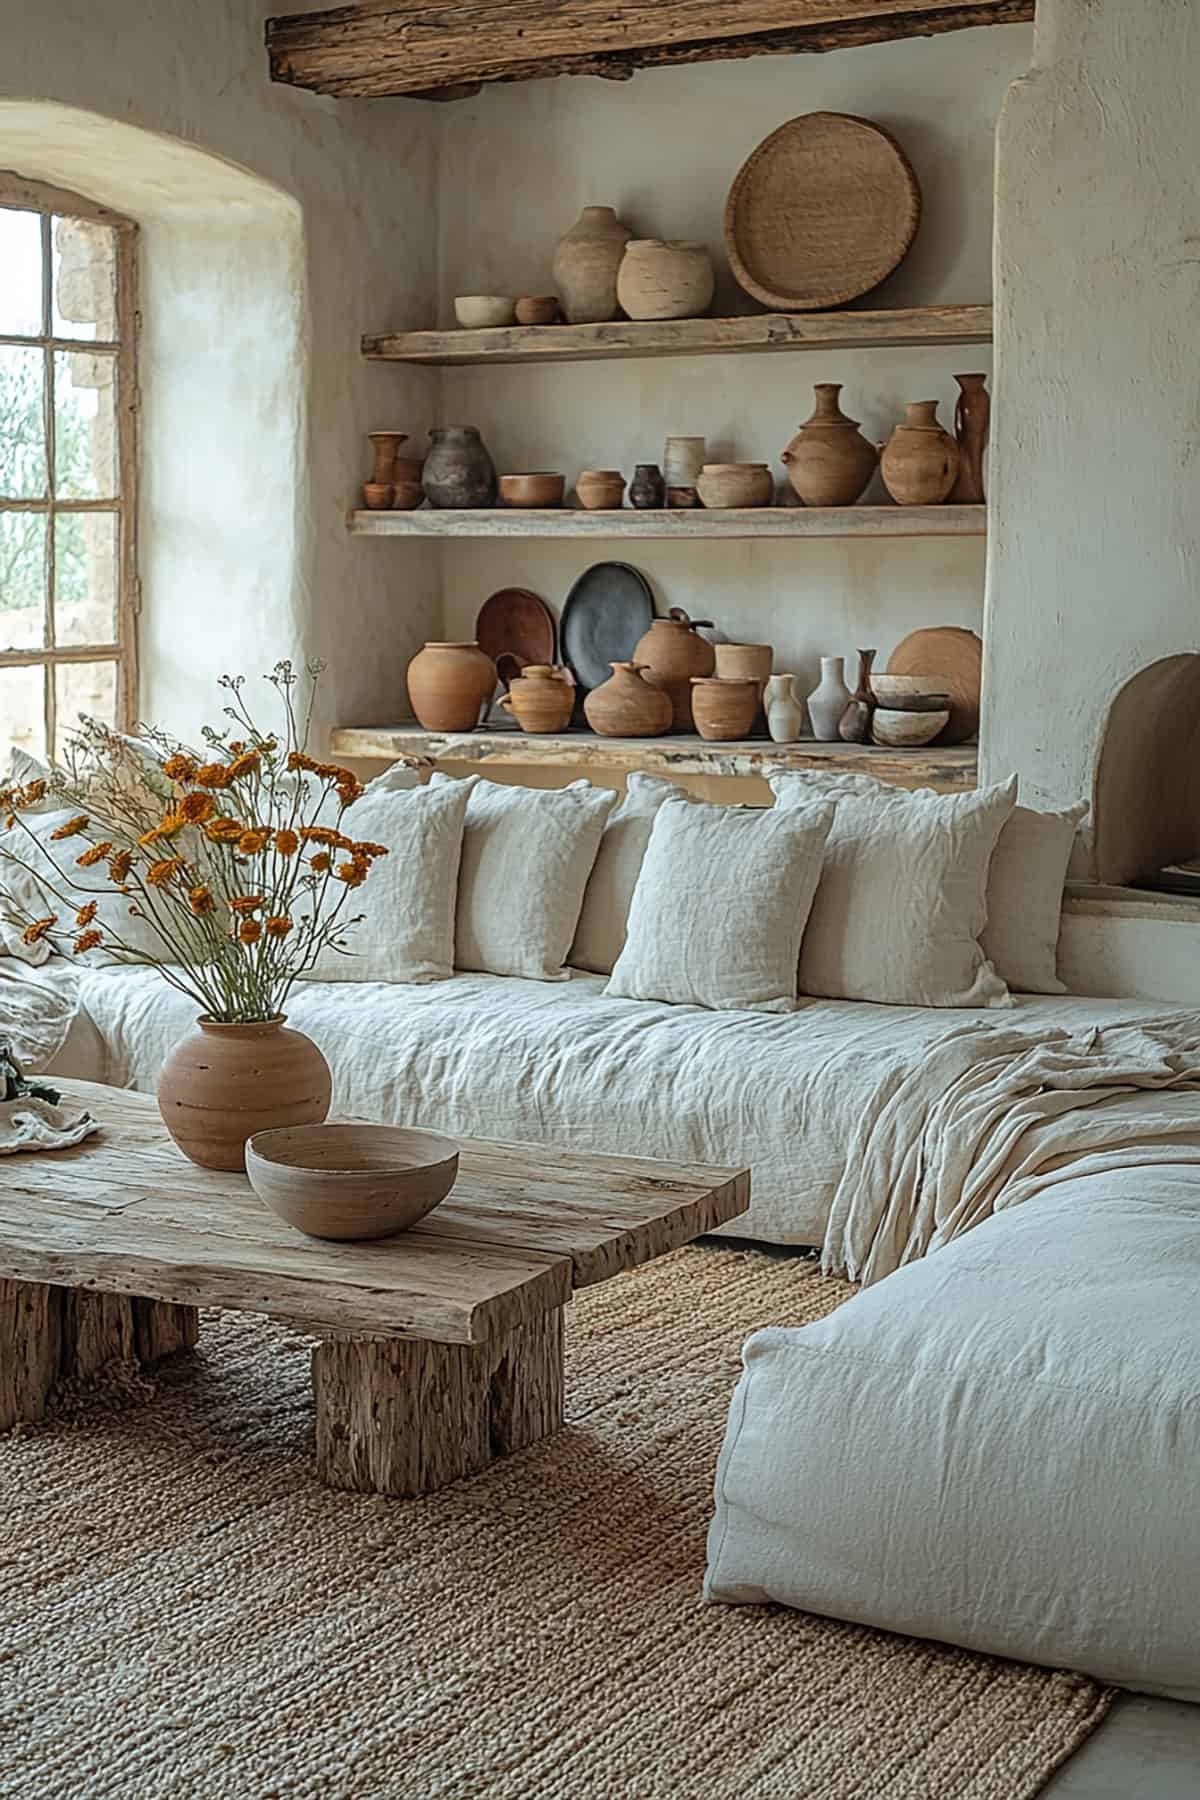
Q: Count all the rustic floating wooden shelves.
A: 3